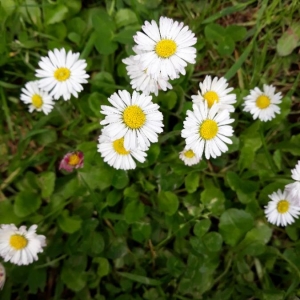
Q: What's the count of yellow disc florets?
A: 12